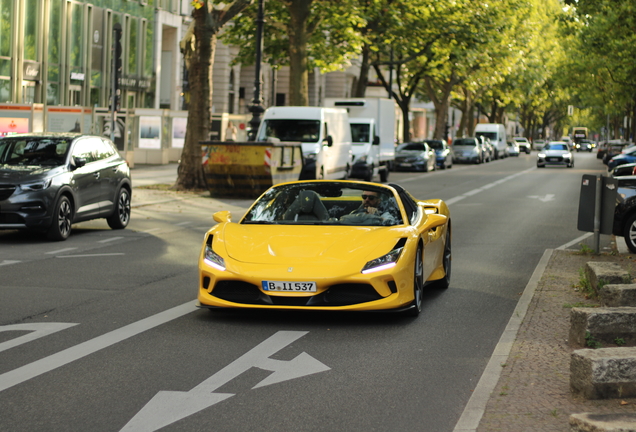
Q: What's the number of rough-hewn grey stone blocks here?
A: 5